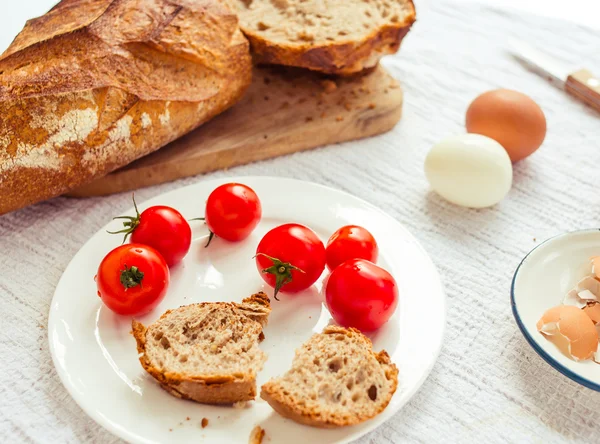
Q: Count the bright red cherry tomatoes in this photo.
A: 6